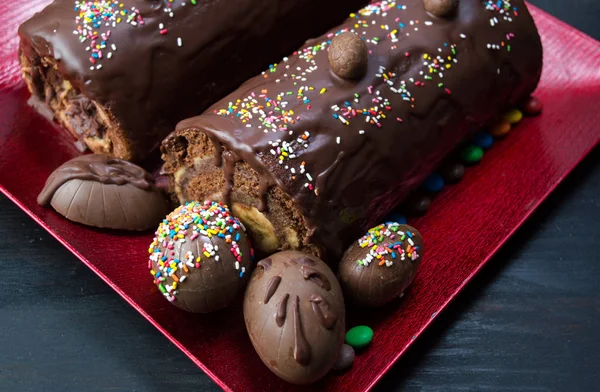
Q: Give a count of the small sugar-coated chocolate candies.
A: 11